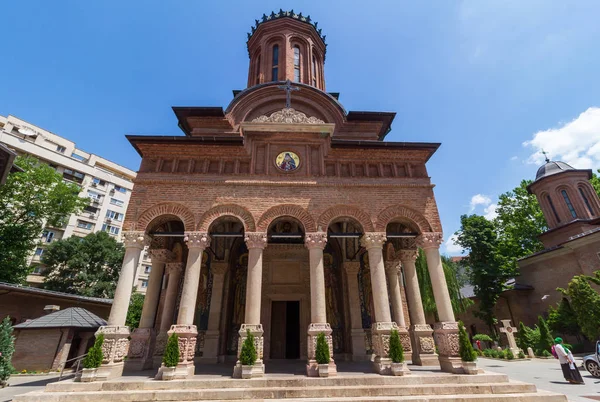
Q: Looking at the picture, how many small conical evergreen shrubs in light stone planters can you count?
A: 6